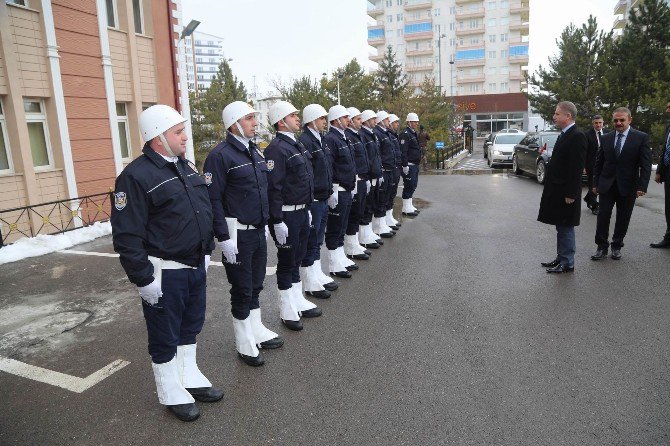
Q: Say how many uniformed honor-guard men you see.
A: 10